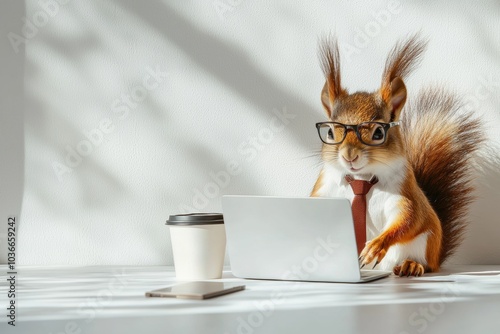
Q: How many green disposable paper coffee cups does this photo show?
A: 0